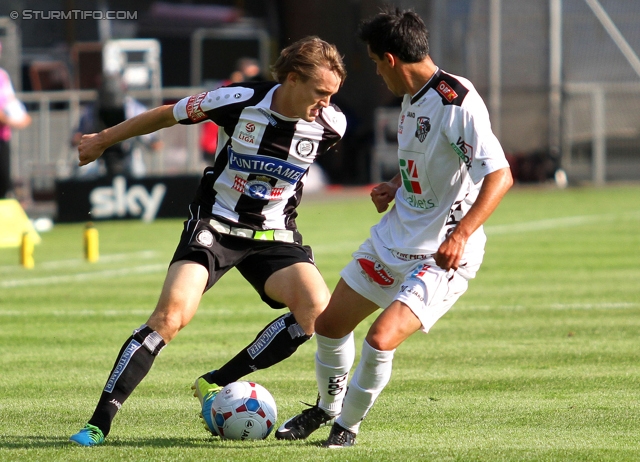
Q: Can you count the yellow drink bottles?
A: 2